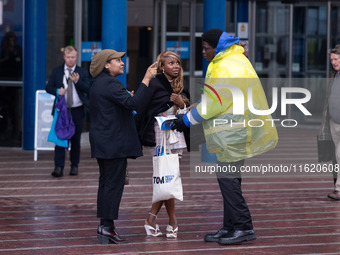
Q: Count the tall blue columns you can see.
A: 3